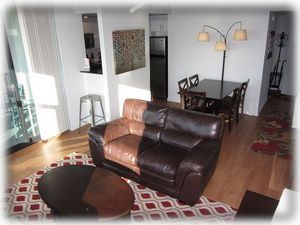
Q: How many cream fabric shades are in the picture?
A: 3